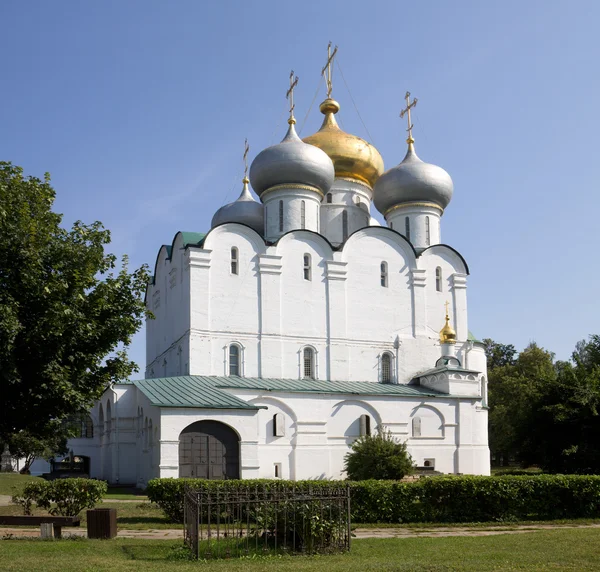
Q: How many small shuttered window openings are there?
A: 3